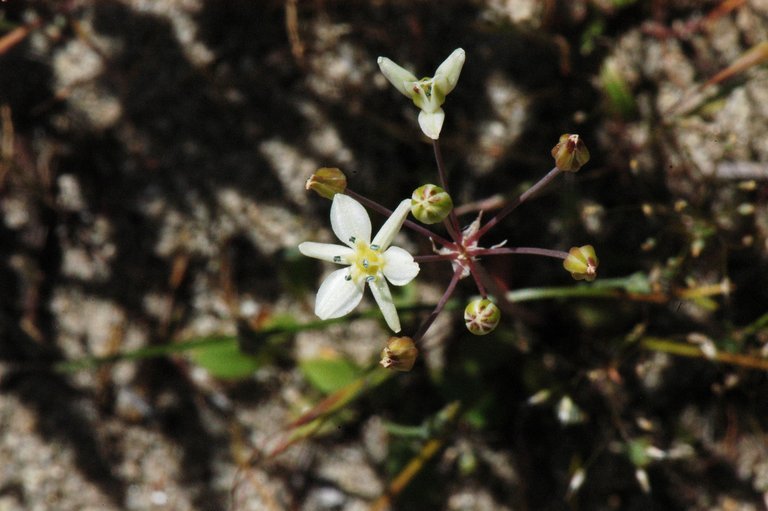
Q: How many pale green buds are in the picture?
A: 2